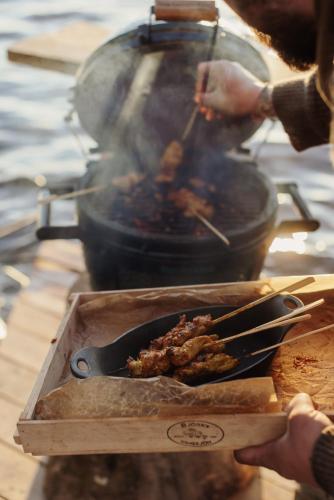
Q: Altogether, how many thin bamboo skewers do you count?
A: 7